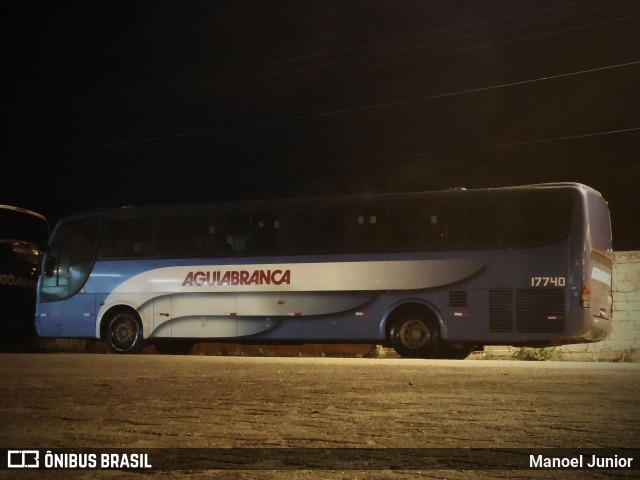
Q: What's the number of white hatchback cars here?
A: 0